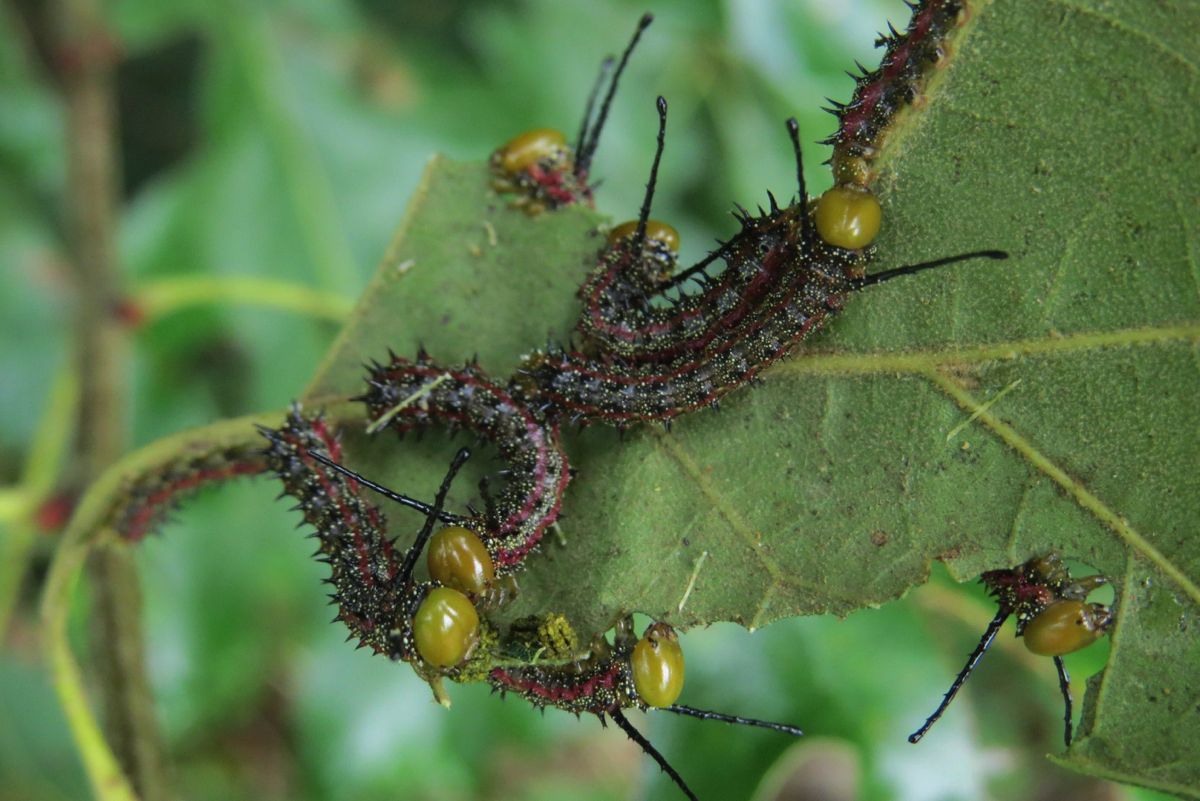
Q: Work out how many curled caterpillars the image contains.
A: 2